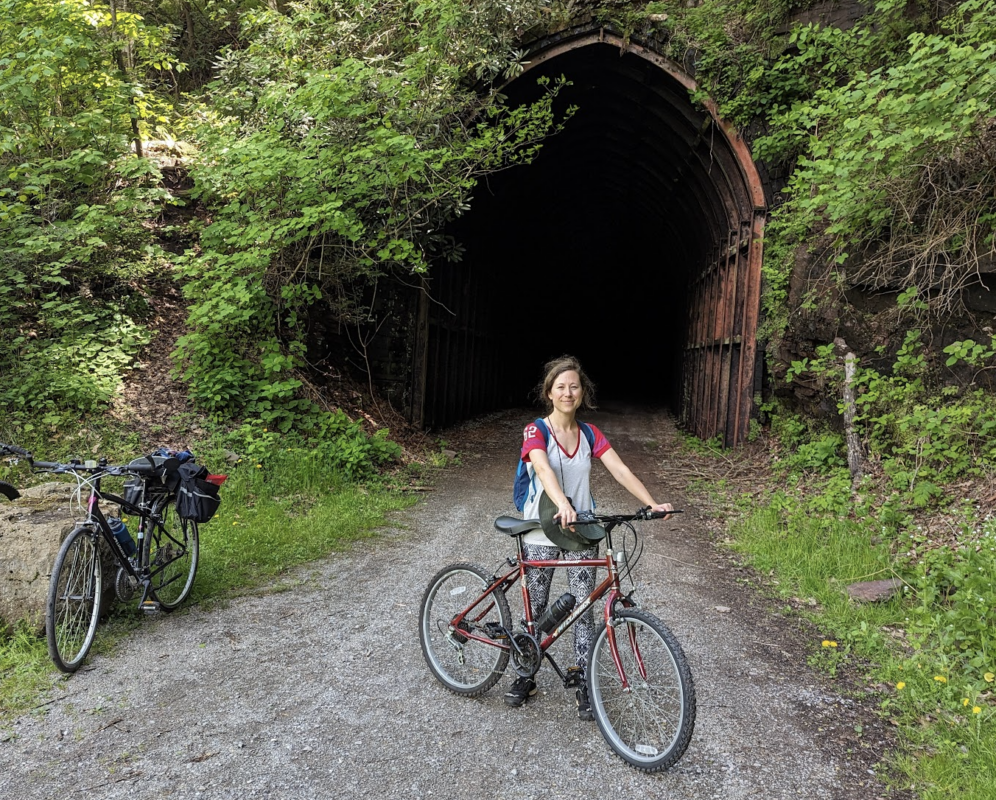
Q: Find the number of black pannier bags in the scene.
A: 2